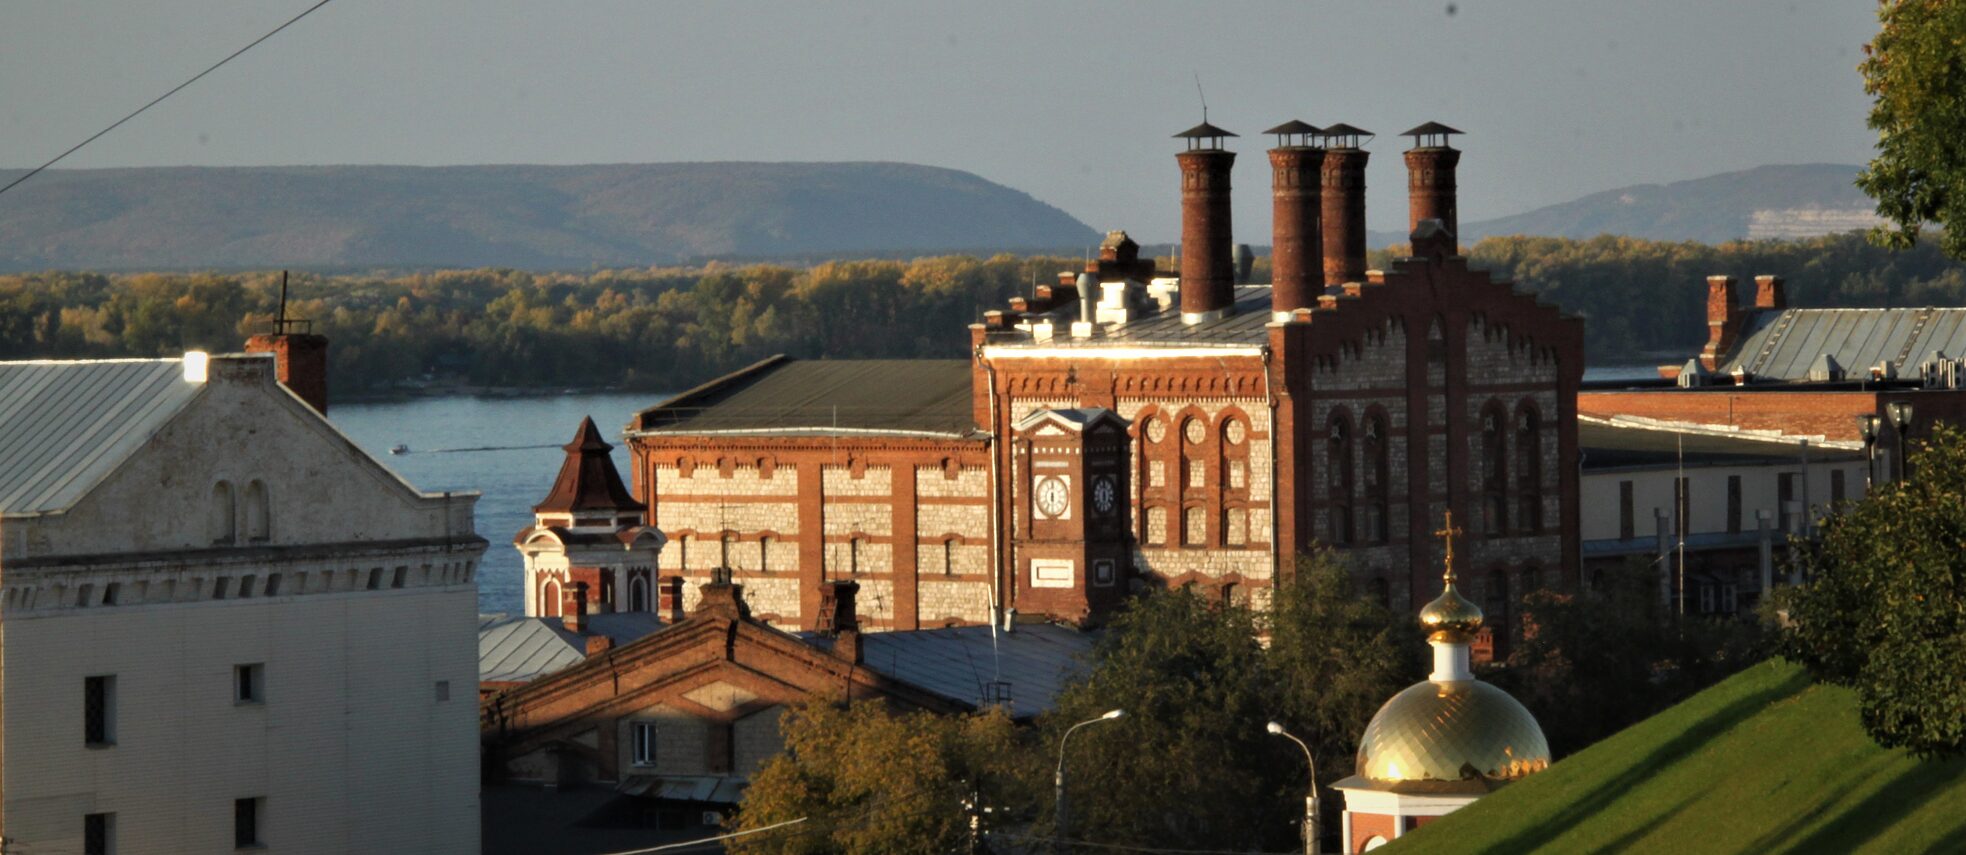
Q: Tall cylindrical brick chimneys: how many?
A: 4